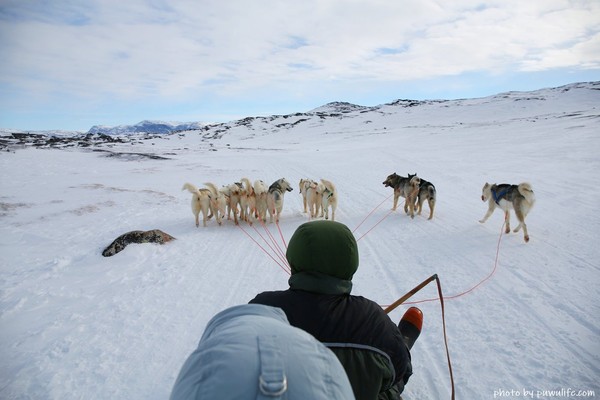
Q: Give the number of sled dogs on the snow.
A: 11